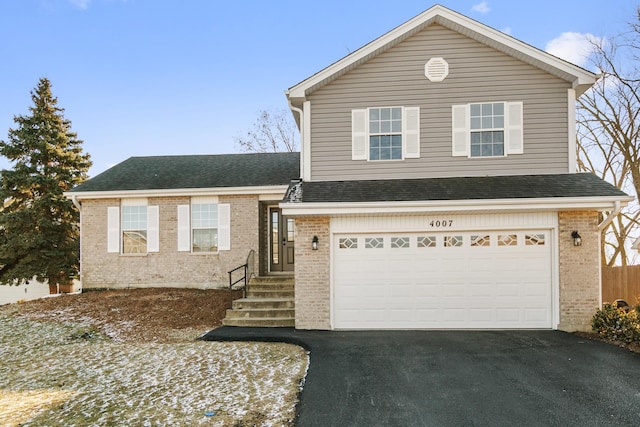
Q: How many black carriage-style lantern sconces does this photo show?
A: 2